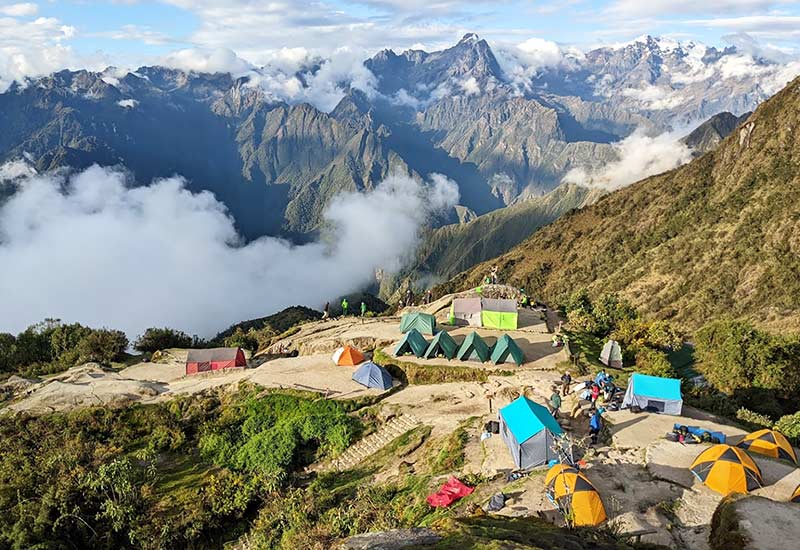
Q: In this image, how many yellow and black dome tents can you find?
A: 4